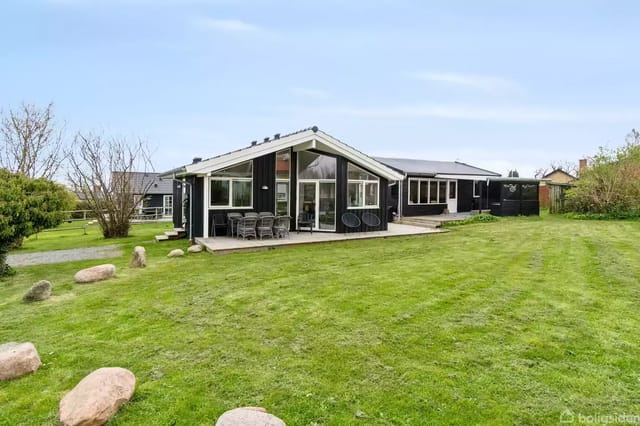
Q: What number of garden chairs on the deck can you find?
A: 10